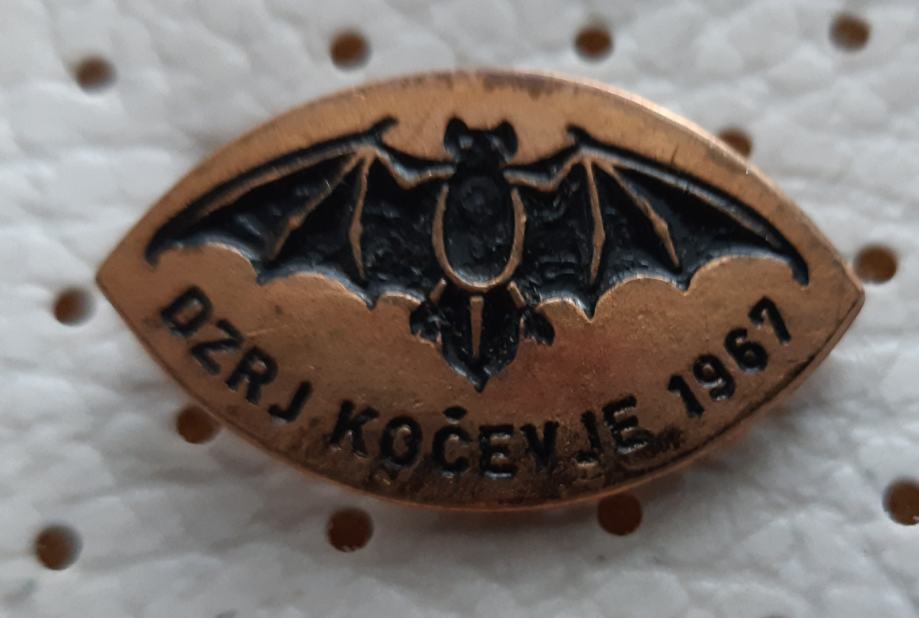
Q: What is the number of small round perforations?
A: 12